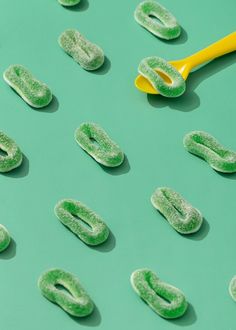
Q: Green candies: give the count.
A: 14